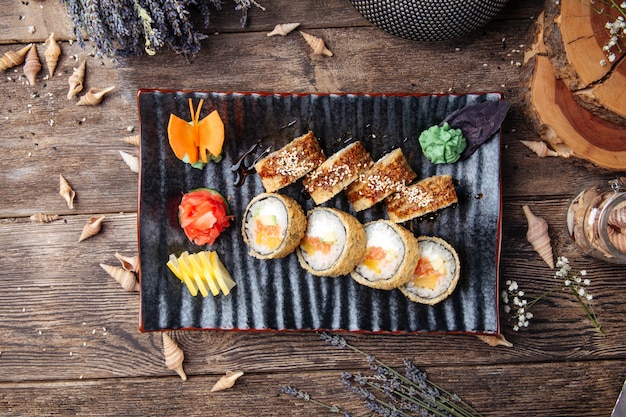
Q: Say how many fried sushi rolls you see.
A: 8